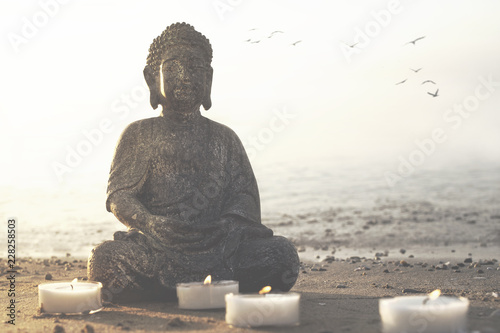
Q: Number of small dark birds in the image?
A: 12